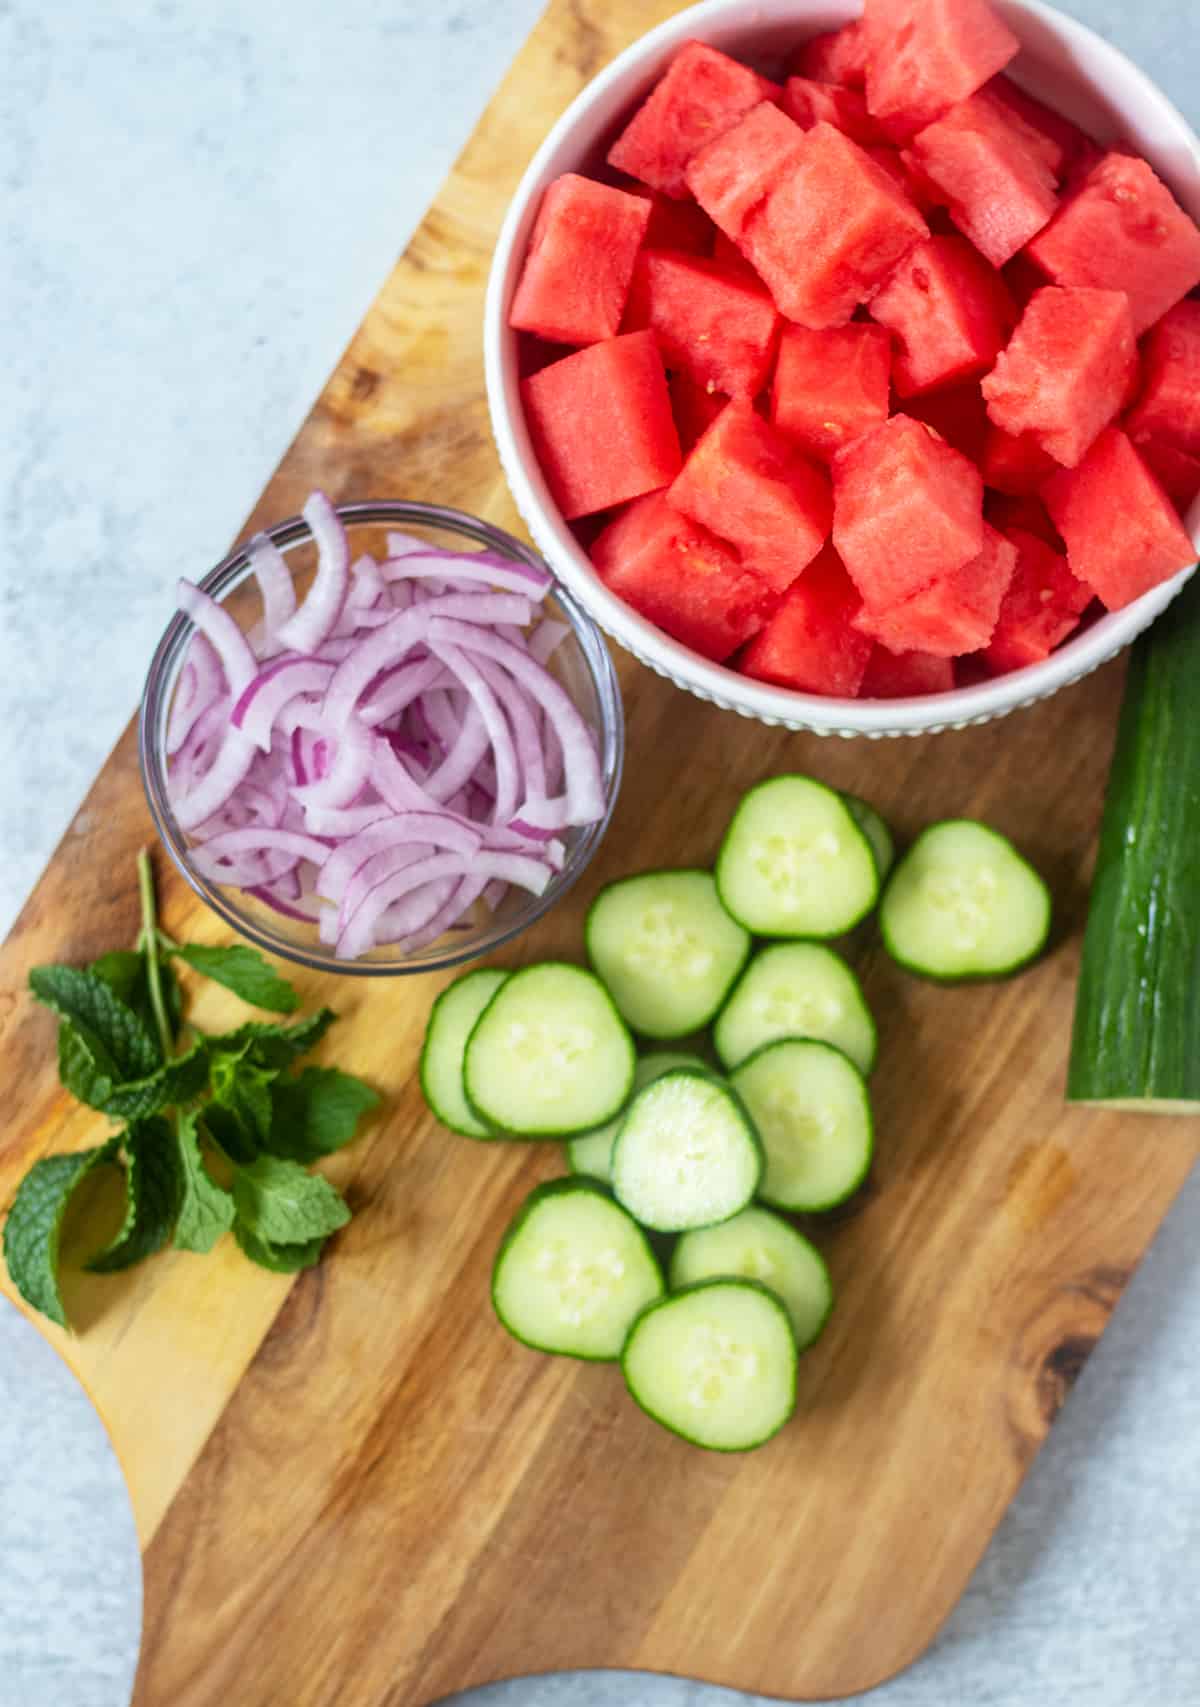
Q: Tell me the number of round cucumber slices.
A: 13